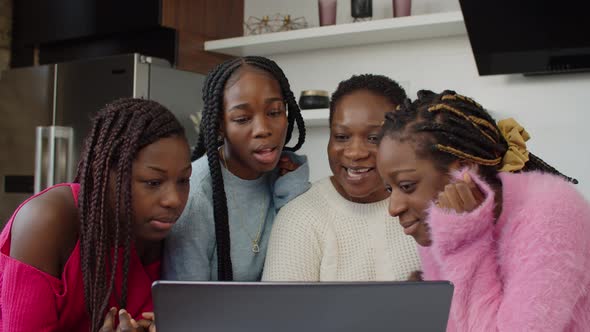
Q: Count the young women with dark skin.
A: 4